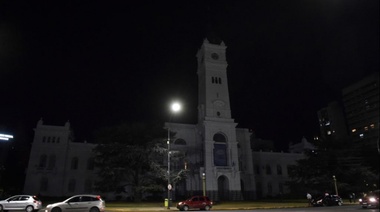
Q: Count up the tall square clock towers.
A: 1